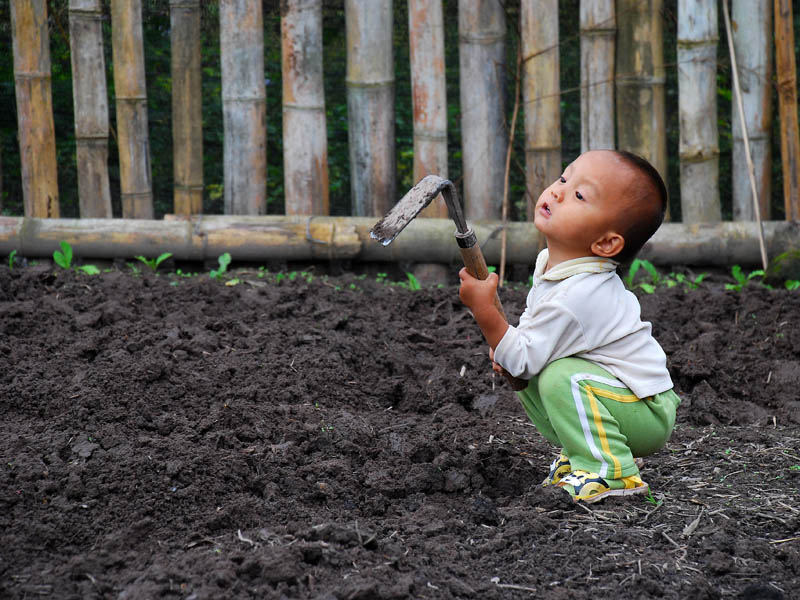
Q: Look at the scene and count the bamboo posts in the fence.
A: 15